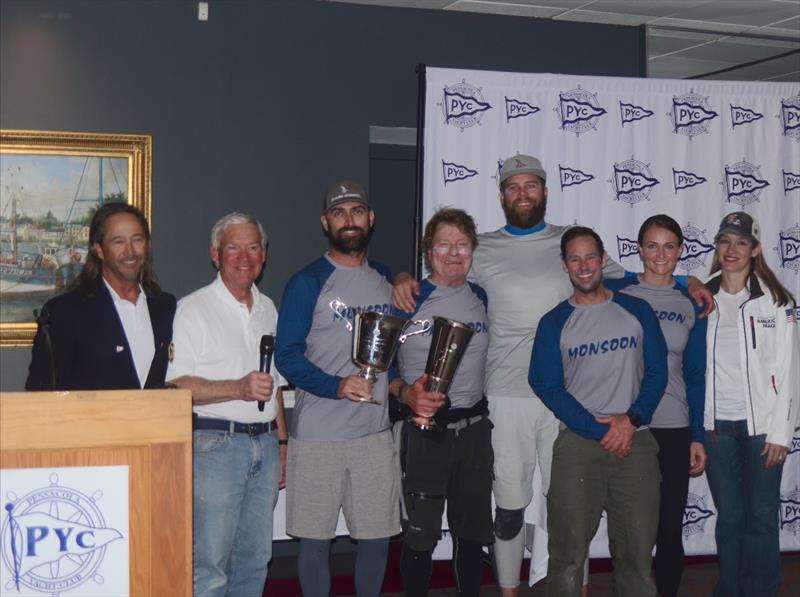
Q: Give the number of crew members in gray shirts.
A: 5